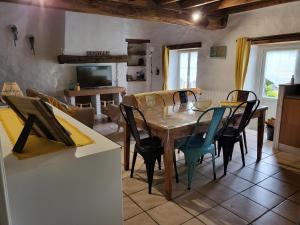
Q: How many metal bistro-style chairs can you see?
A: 6